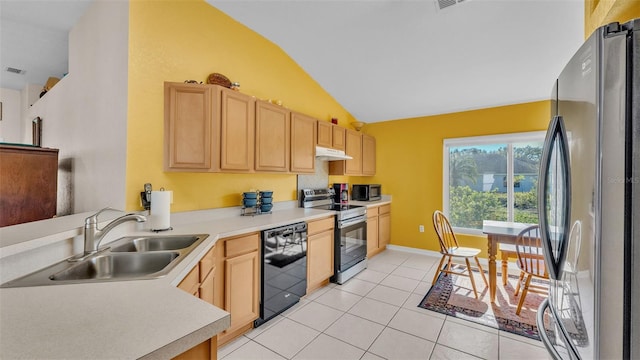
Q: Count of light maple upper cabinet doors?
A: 8